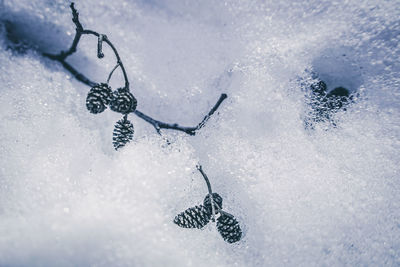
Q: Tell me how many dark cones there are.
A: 6